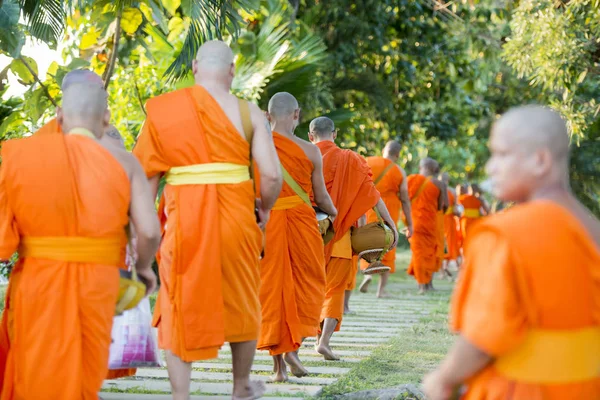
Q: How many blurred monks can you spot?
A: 1